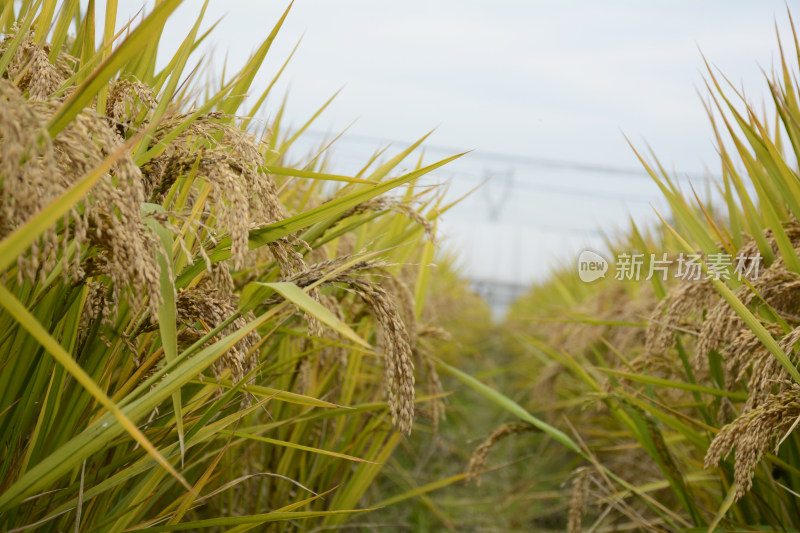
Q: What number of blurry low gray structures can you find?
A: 1